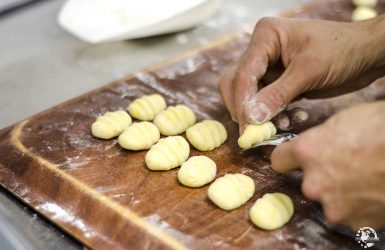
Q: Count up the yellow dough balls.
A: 12